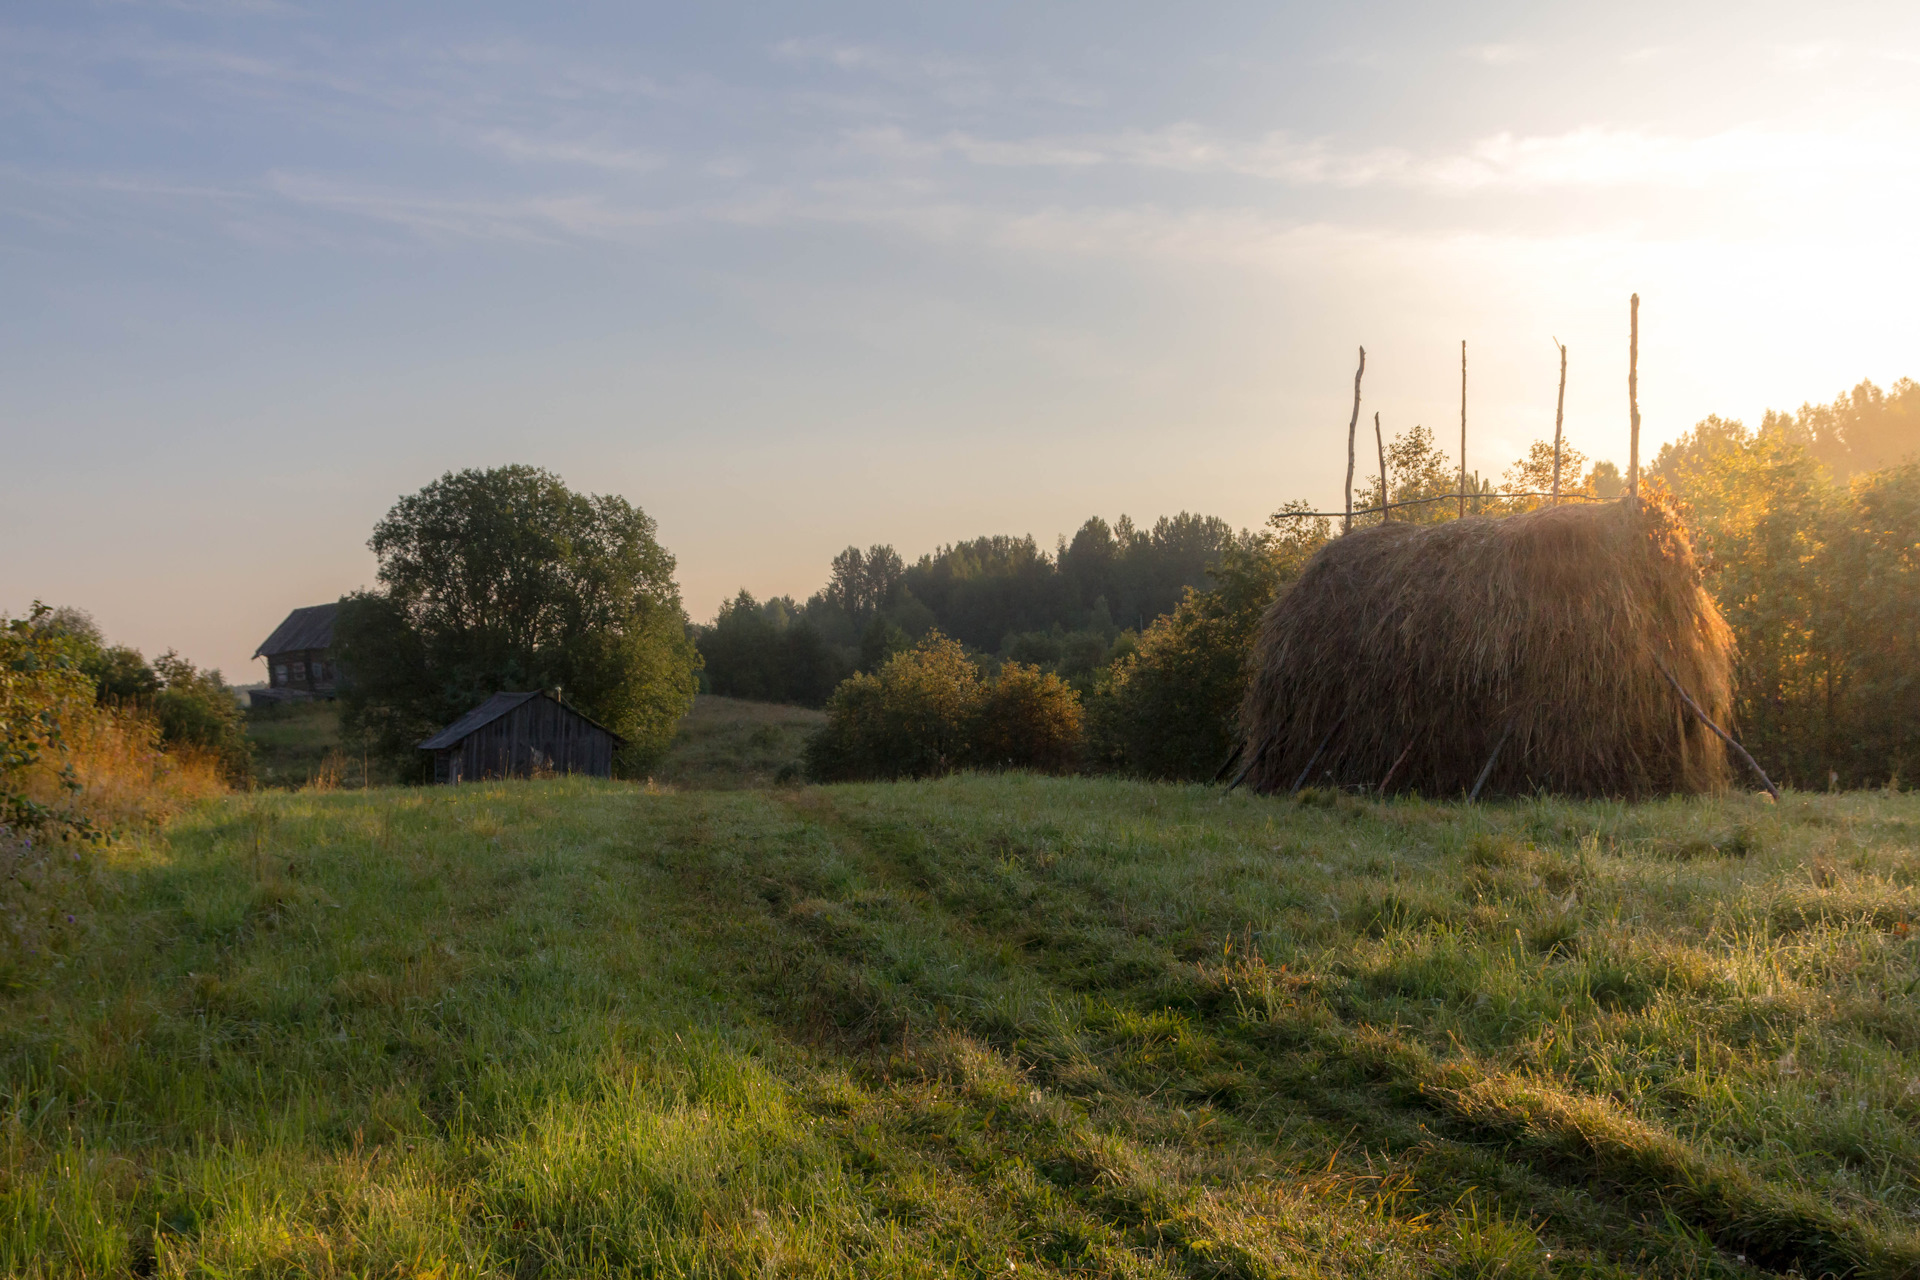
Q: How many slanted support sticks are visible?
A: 6